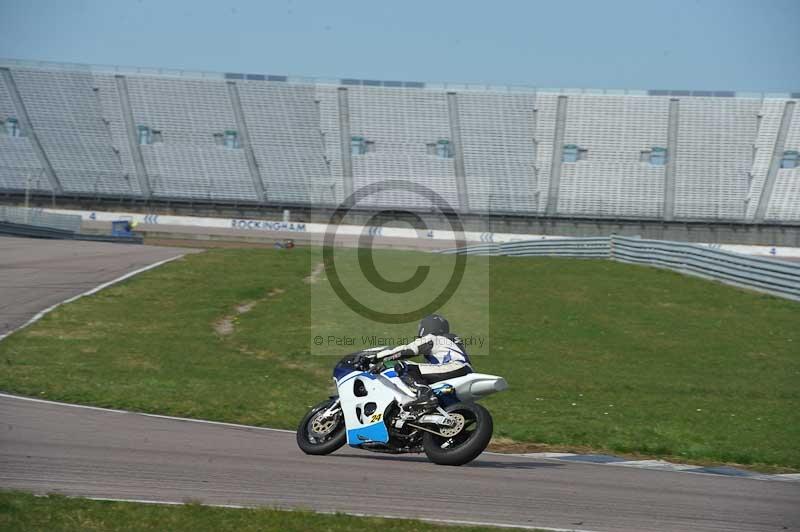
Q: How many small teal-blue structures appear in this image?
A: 8